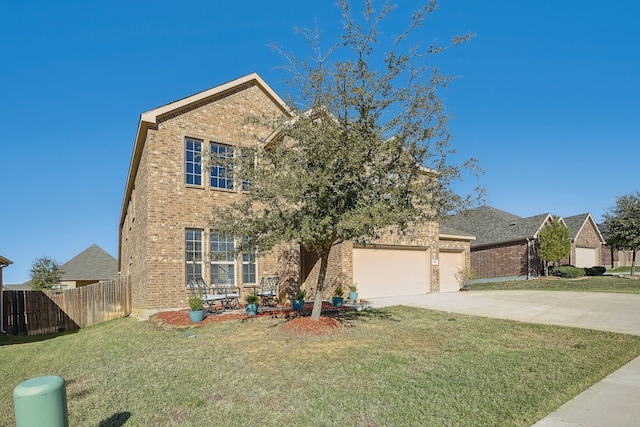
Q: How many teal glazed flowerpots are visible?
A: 5